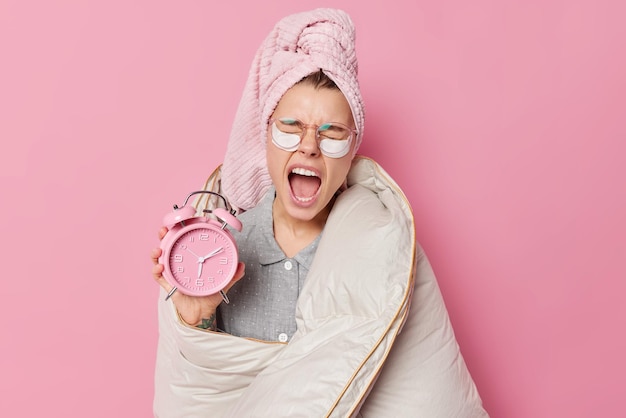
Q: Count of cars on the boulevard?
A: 0